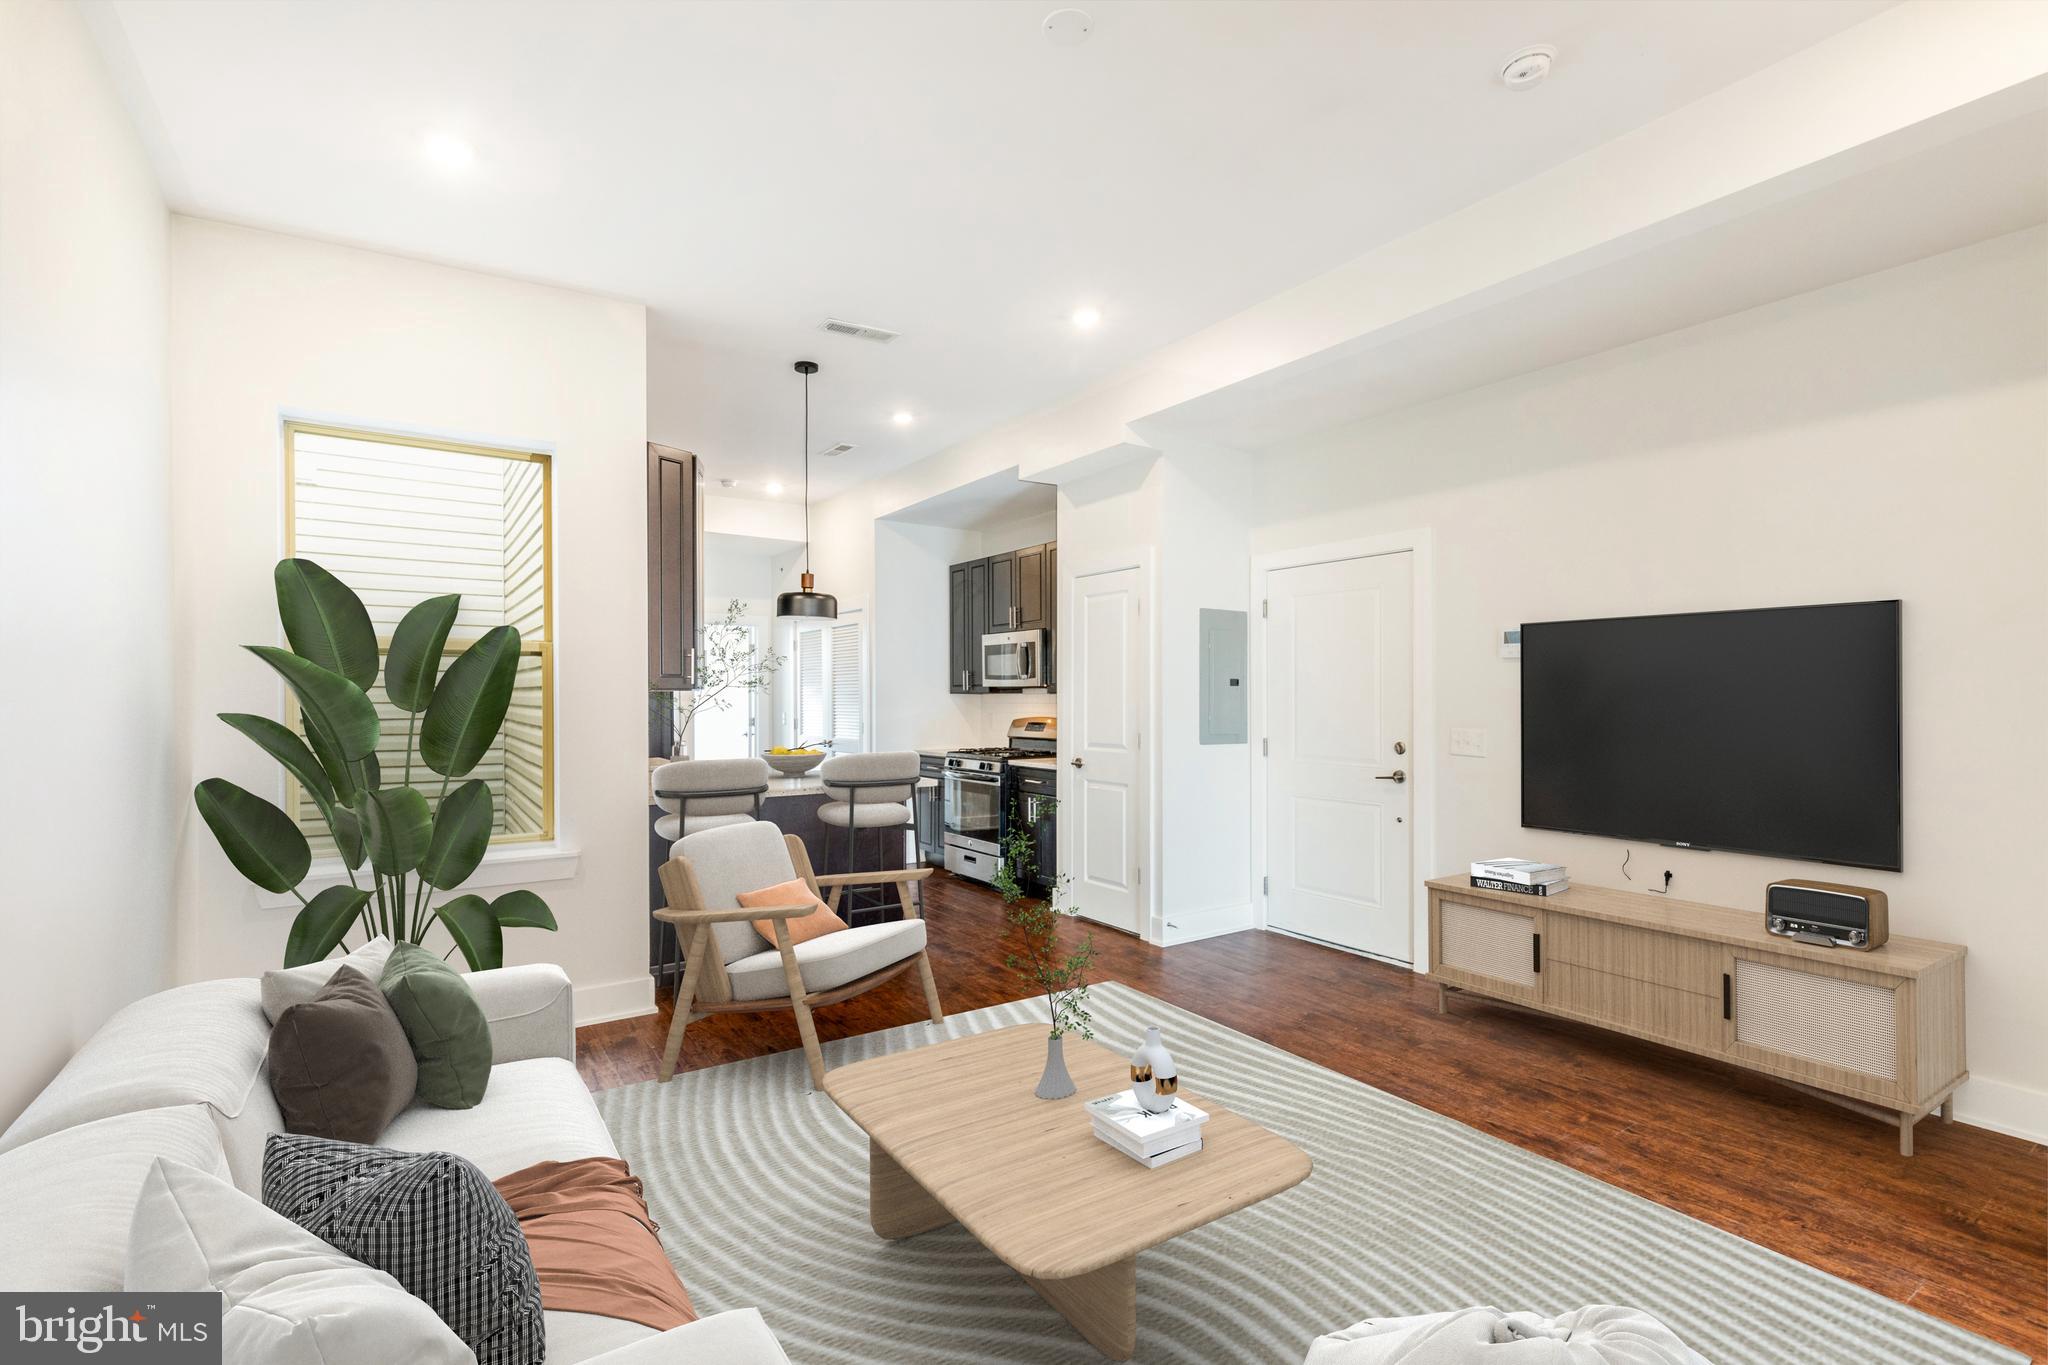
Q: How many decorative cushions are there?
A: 6